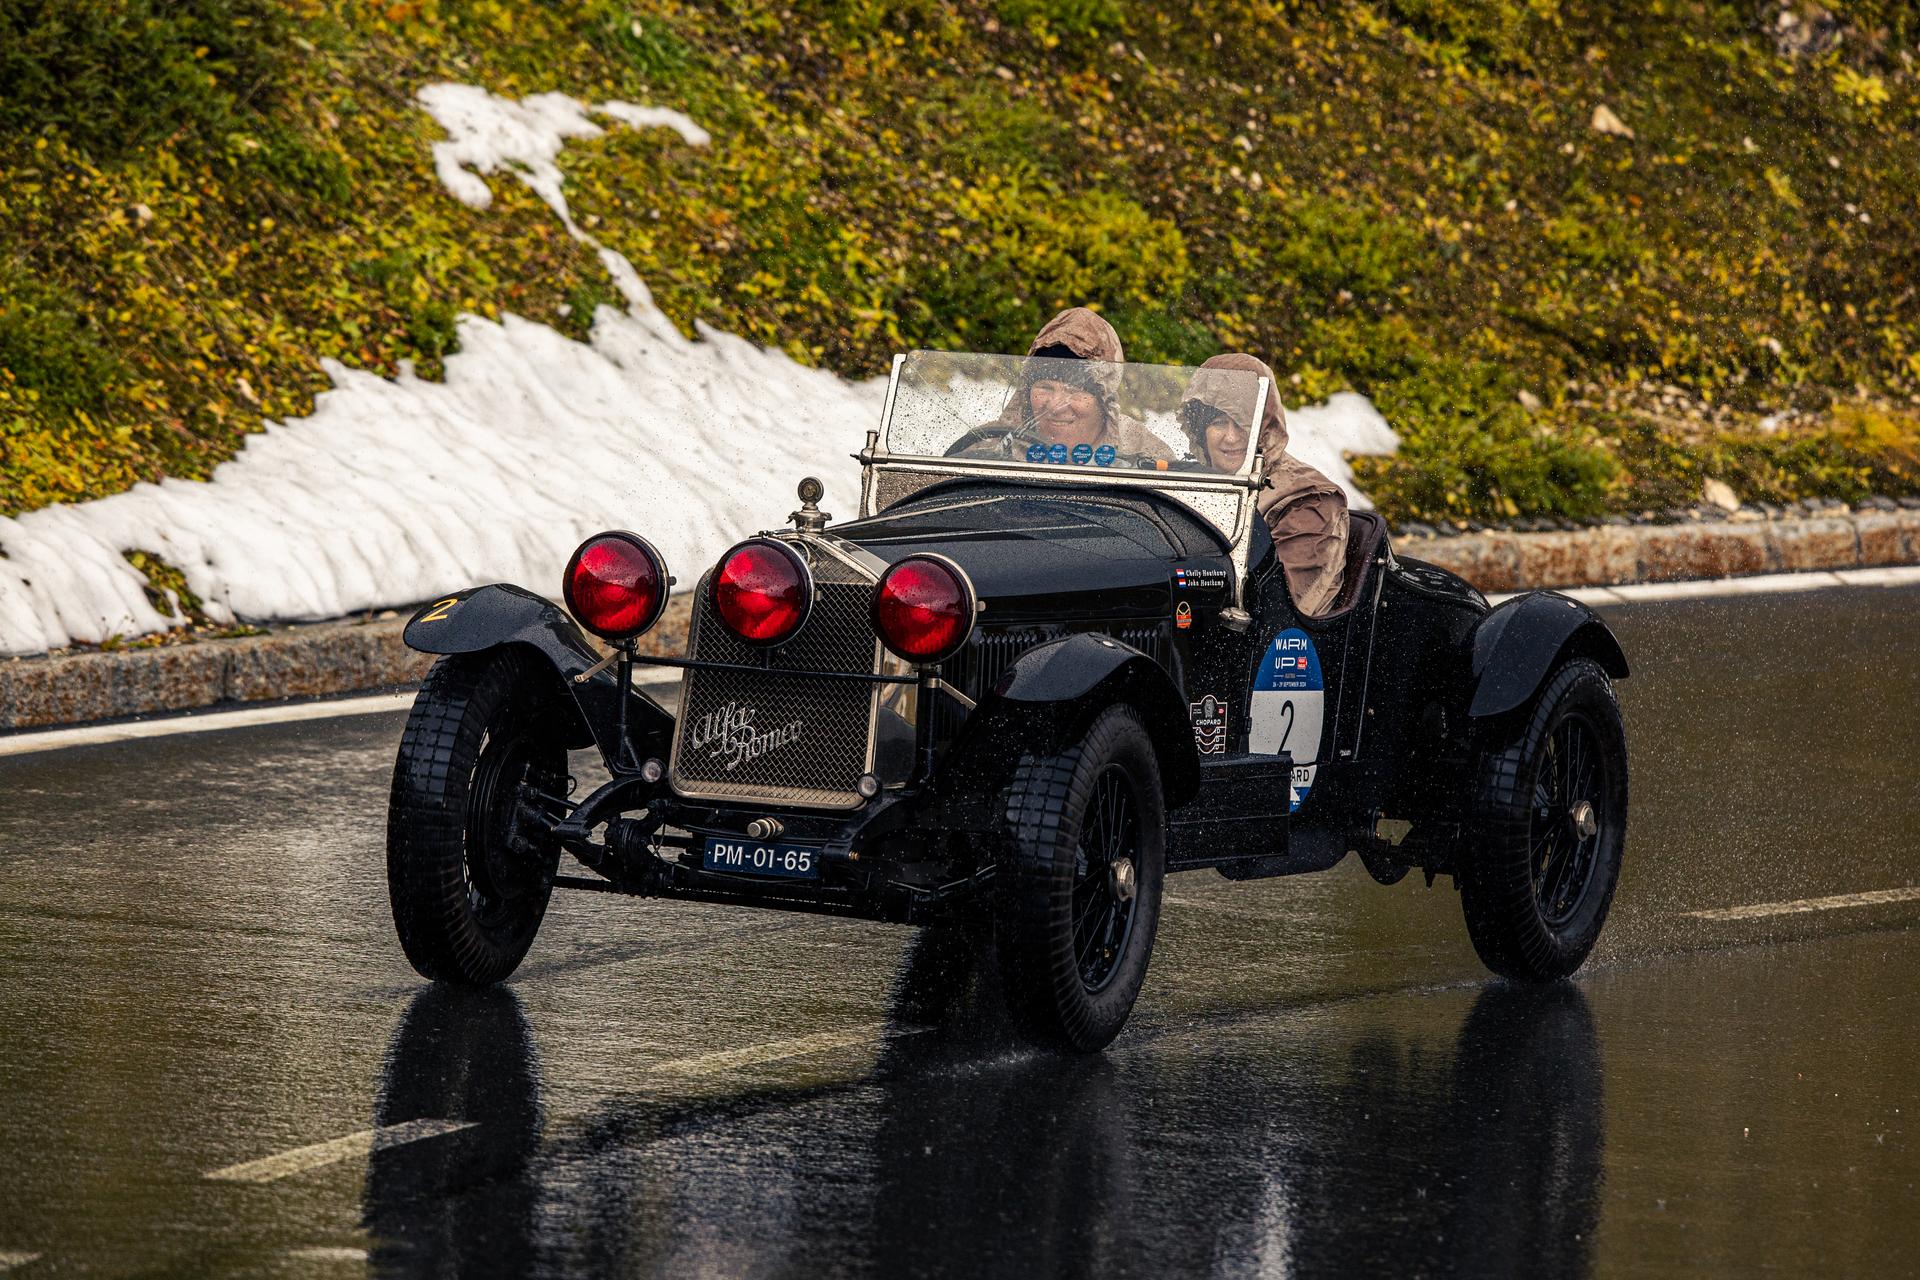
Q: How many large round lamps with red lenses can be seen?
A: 3